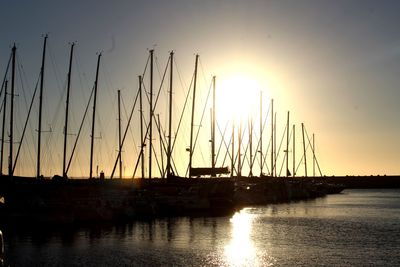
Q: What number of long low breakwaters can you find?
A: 1